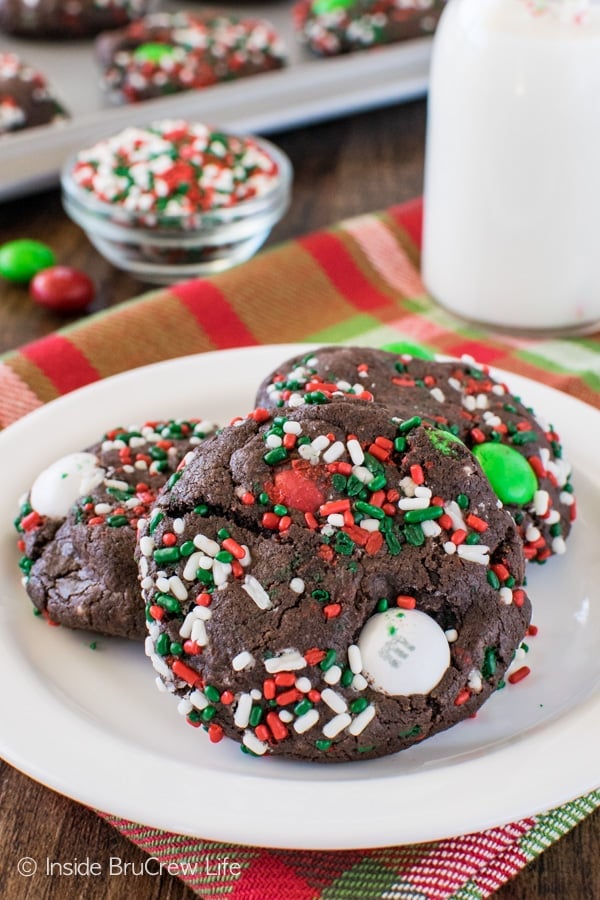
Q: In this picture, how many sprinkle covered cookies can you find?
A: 7